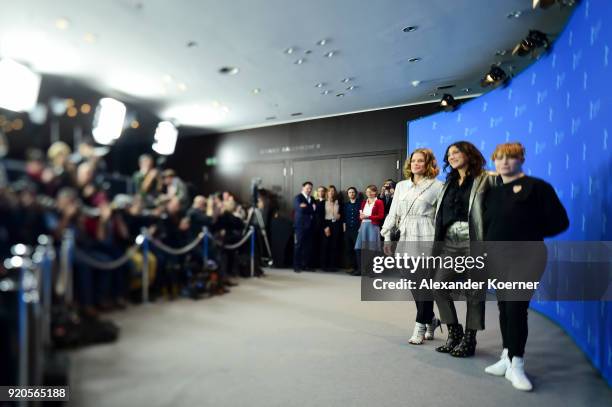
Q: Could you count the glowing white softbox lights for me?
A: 3